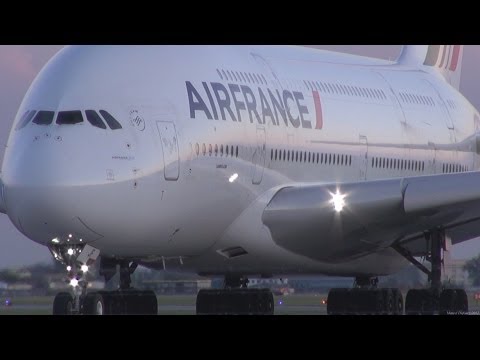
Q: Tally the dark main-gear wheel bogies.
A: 4